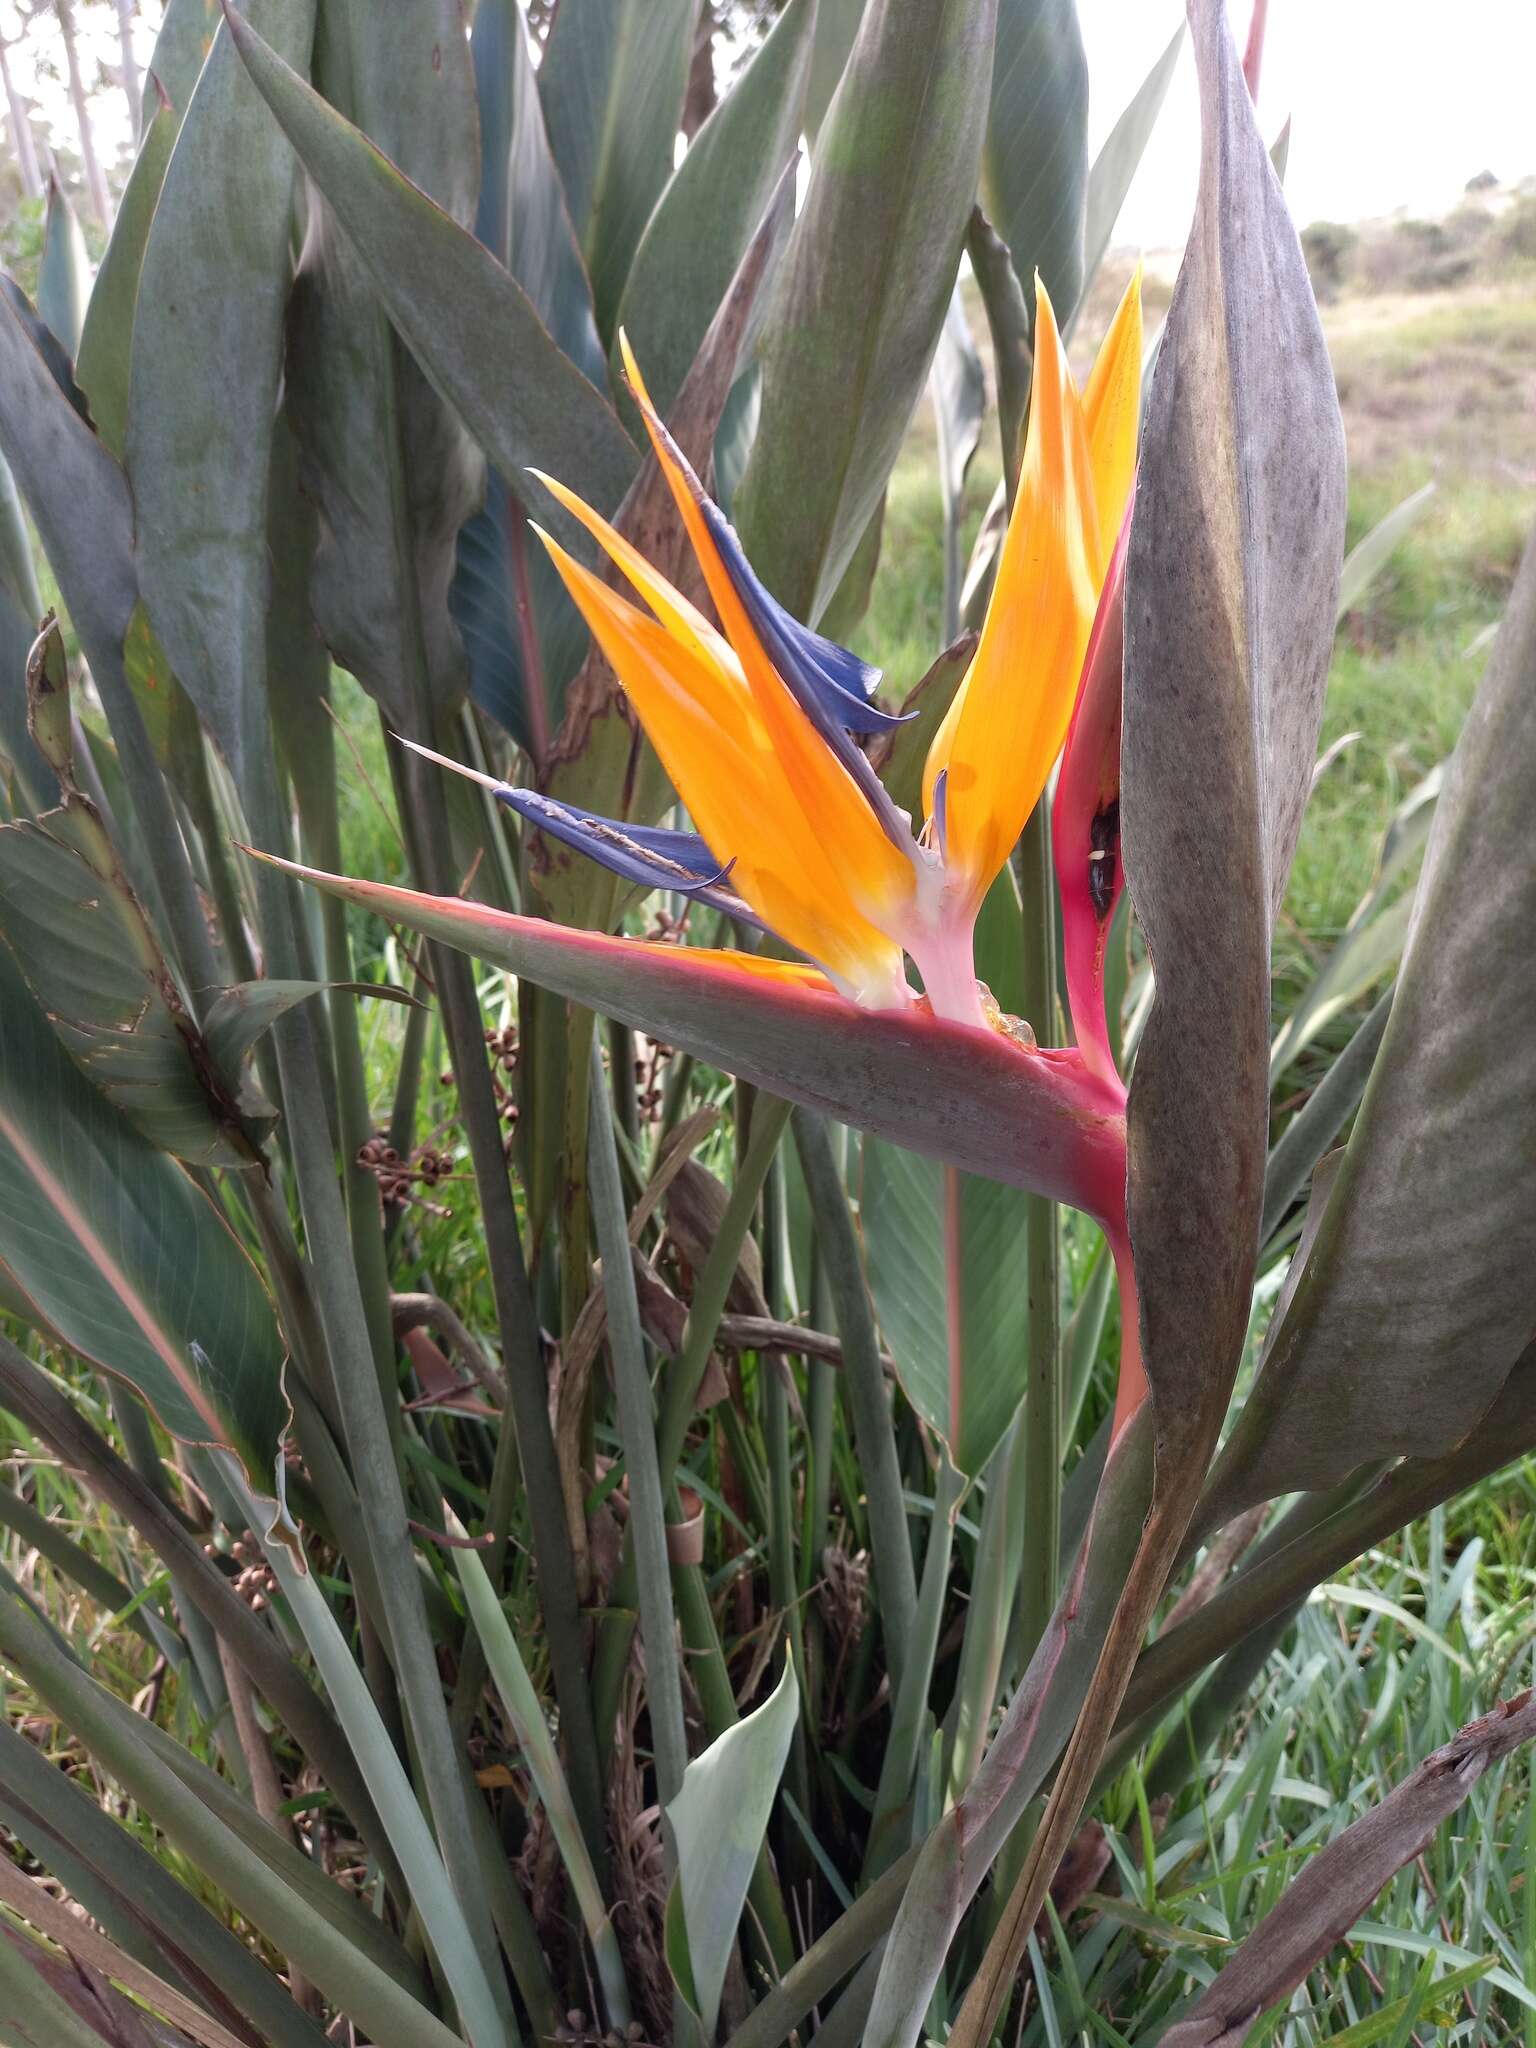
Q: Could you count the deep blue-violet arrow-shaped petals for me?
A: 2